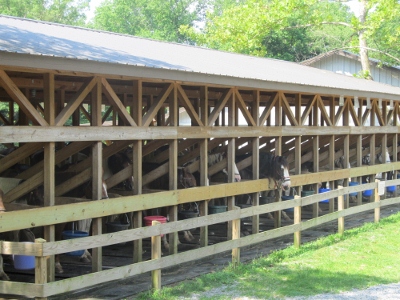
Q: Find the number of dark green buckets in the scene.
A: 2